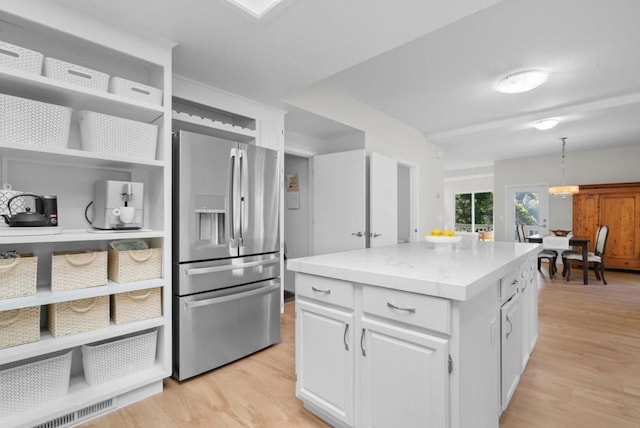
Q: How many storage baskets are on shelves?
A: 13